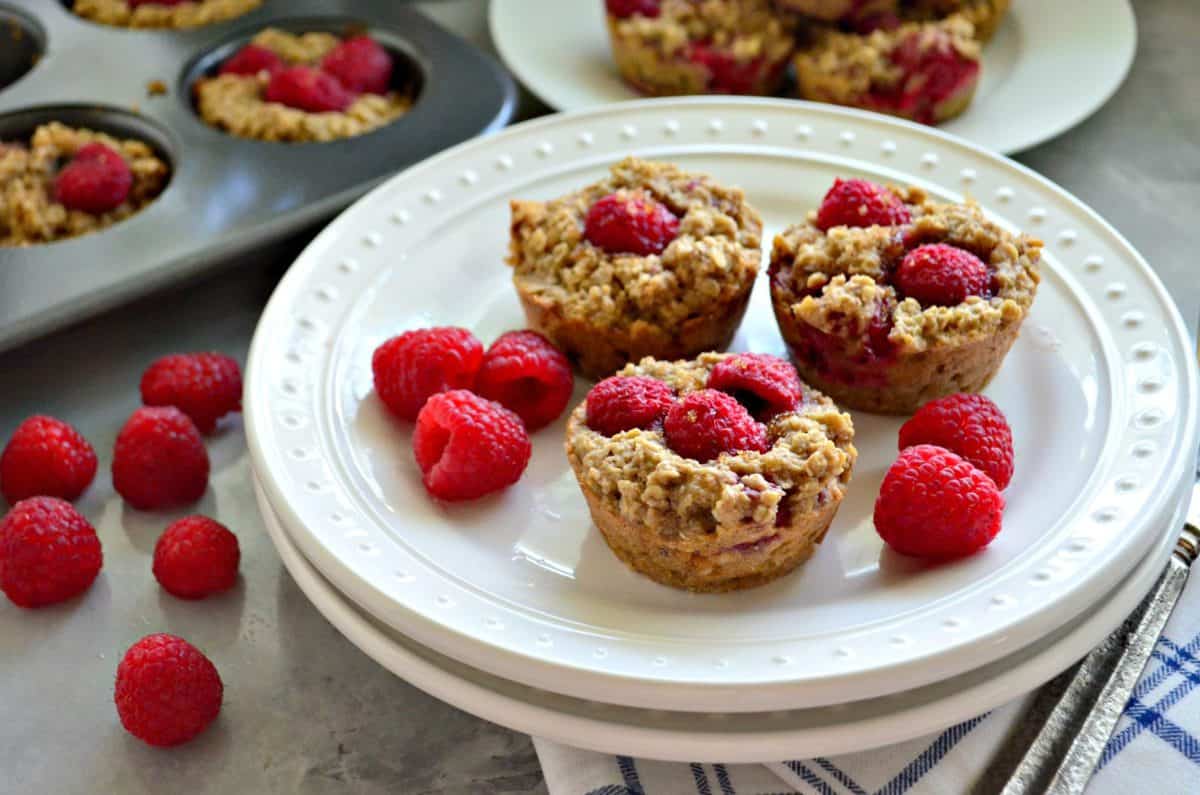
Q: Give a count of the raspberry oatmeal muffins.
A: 10